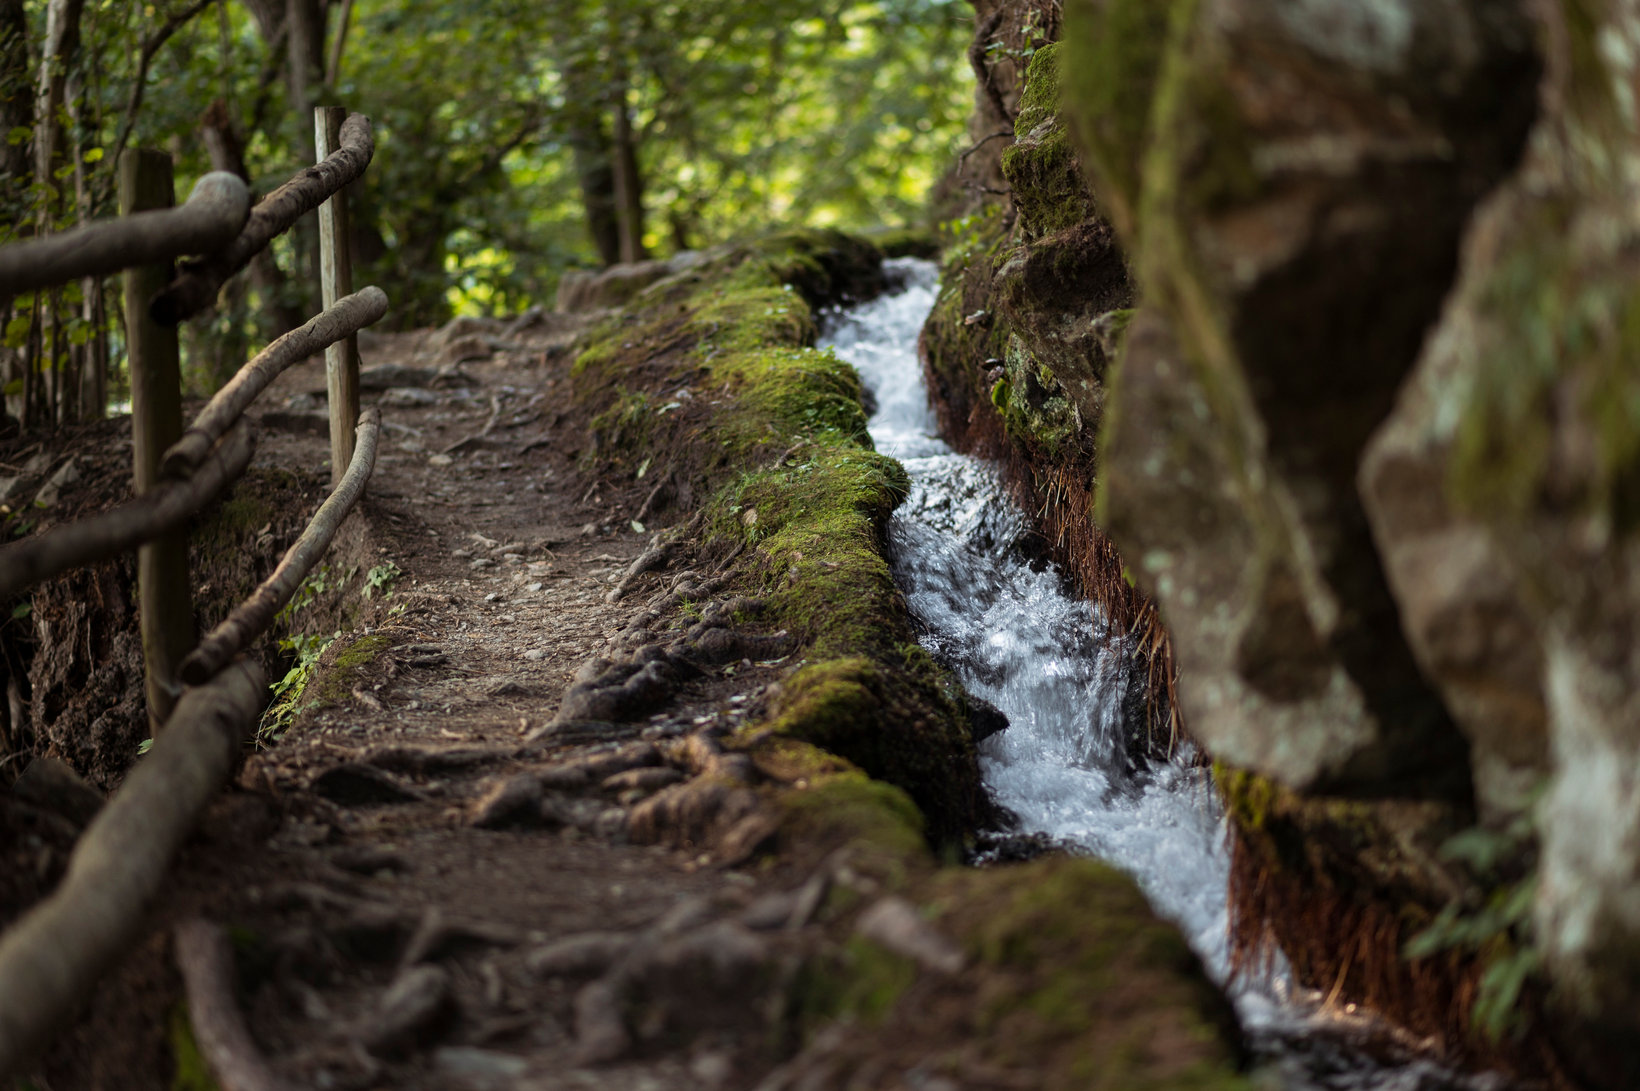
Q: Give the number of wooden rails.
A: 6